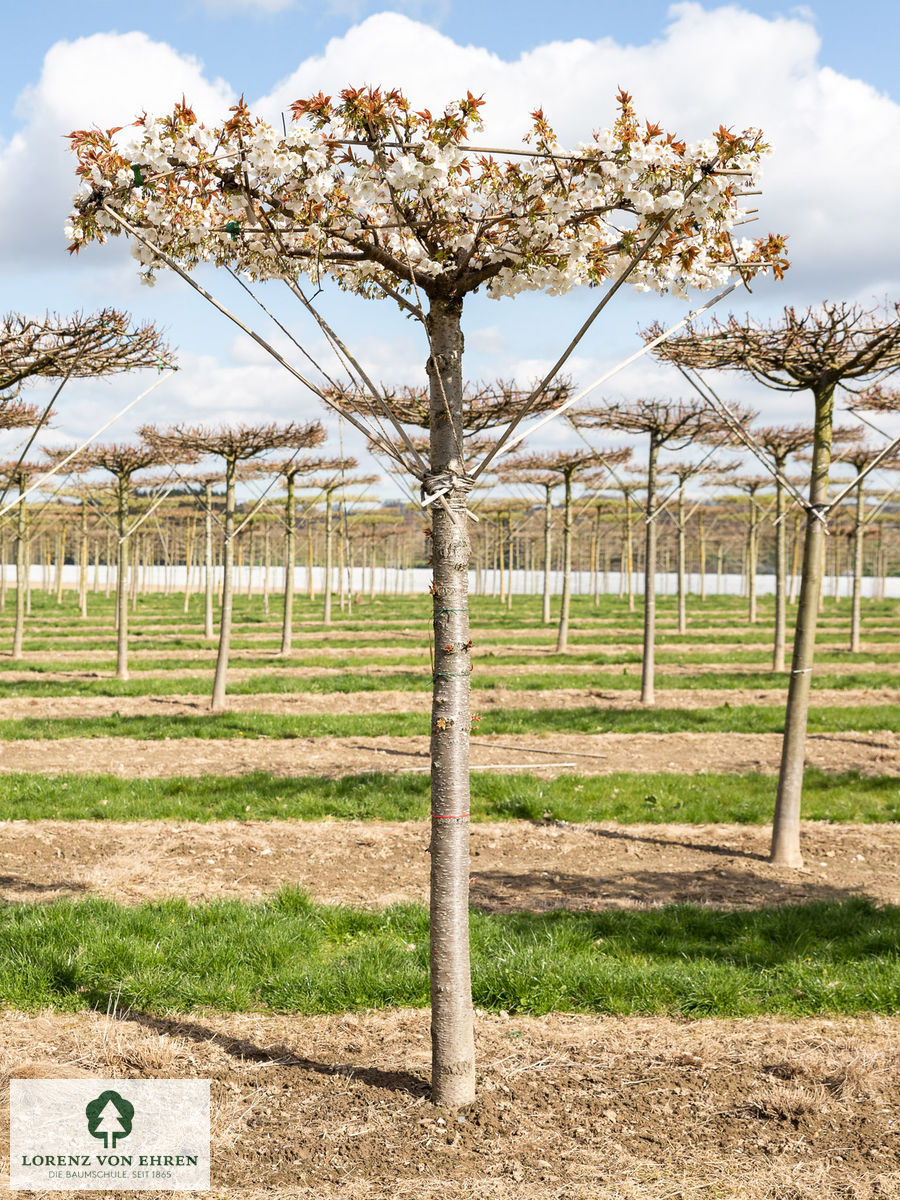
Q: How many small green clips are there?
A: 2